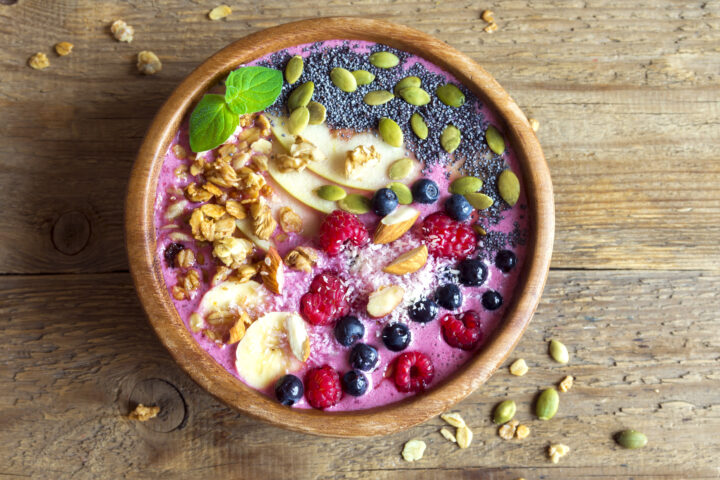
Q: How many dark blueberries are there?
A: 13